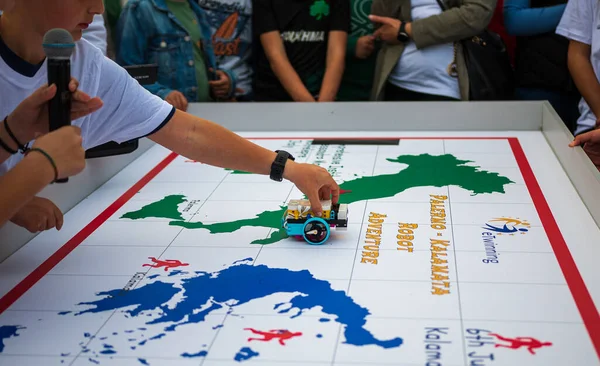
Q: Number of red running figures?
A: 3